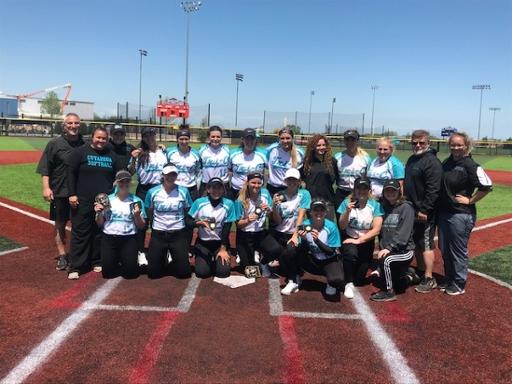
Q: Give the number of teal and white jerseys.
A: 14